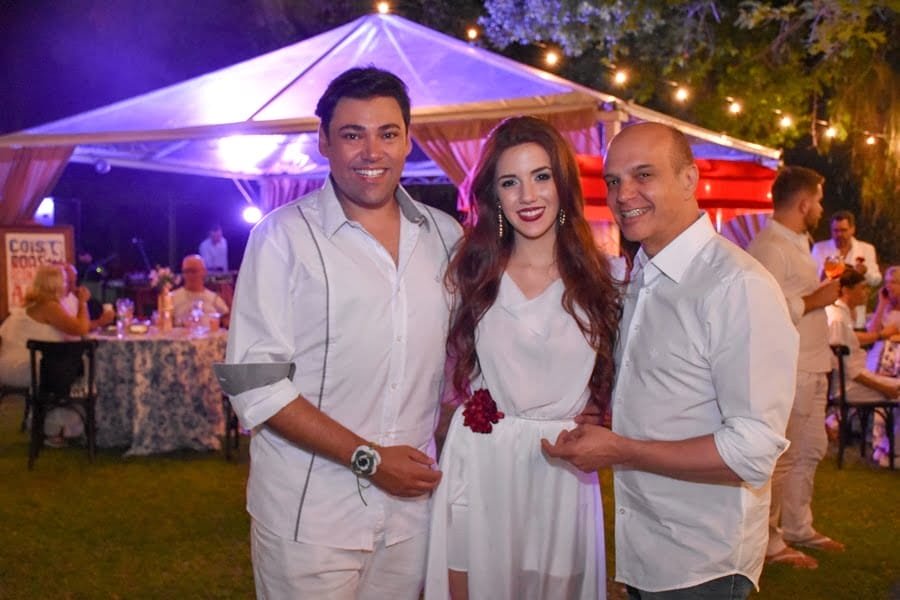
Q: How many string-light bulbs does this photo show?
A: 9